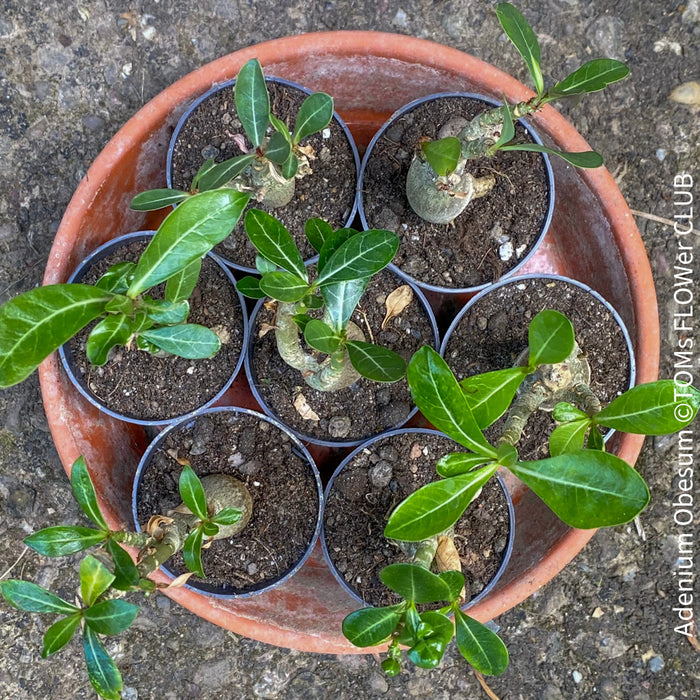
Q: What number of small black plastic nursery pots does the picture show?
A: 7